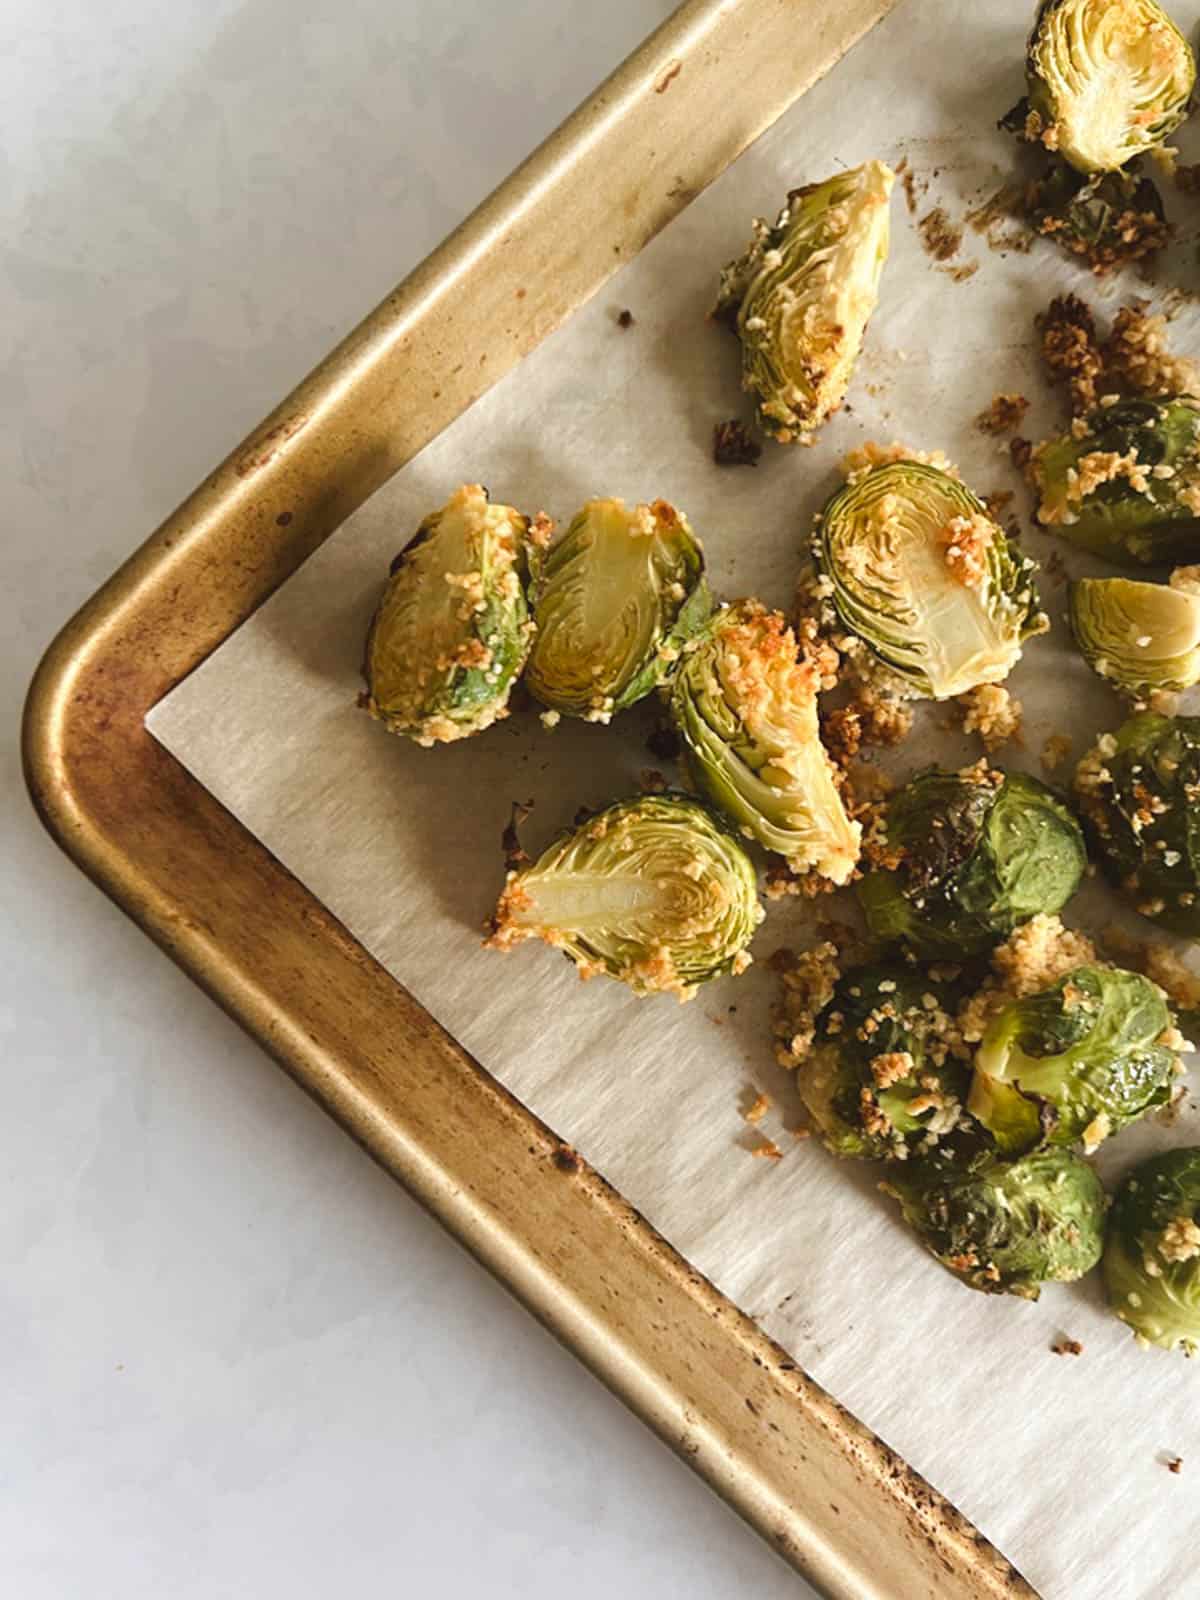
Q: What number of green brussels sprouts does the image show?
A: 15